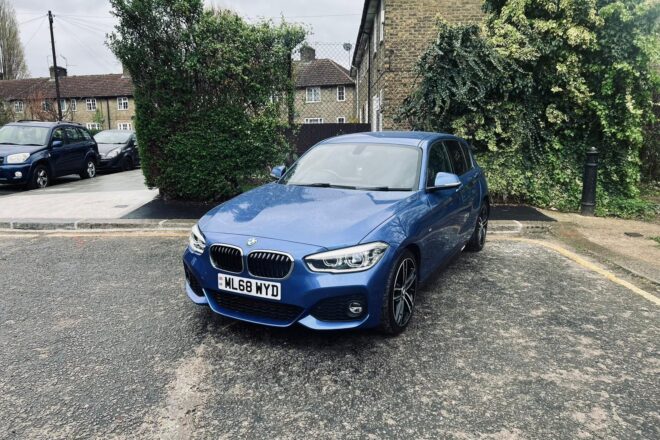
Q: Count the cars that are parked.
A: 3